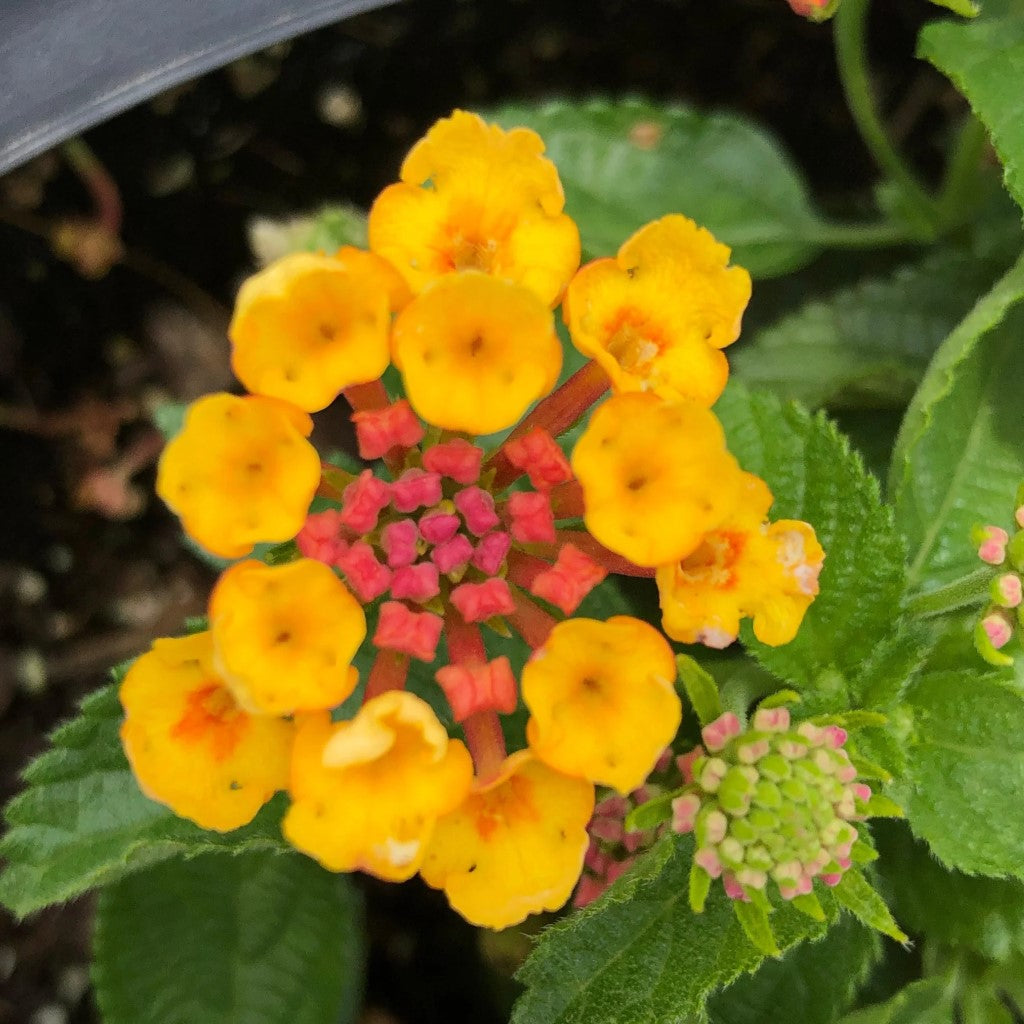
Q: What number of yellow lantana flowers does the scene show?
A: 12